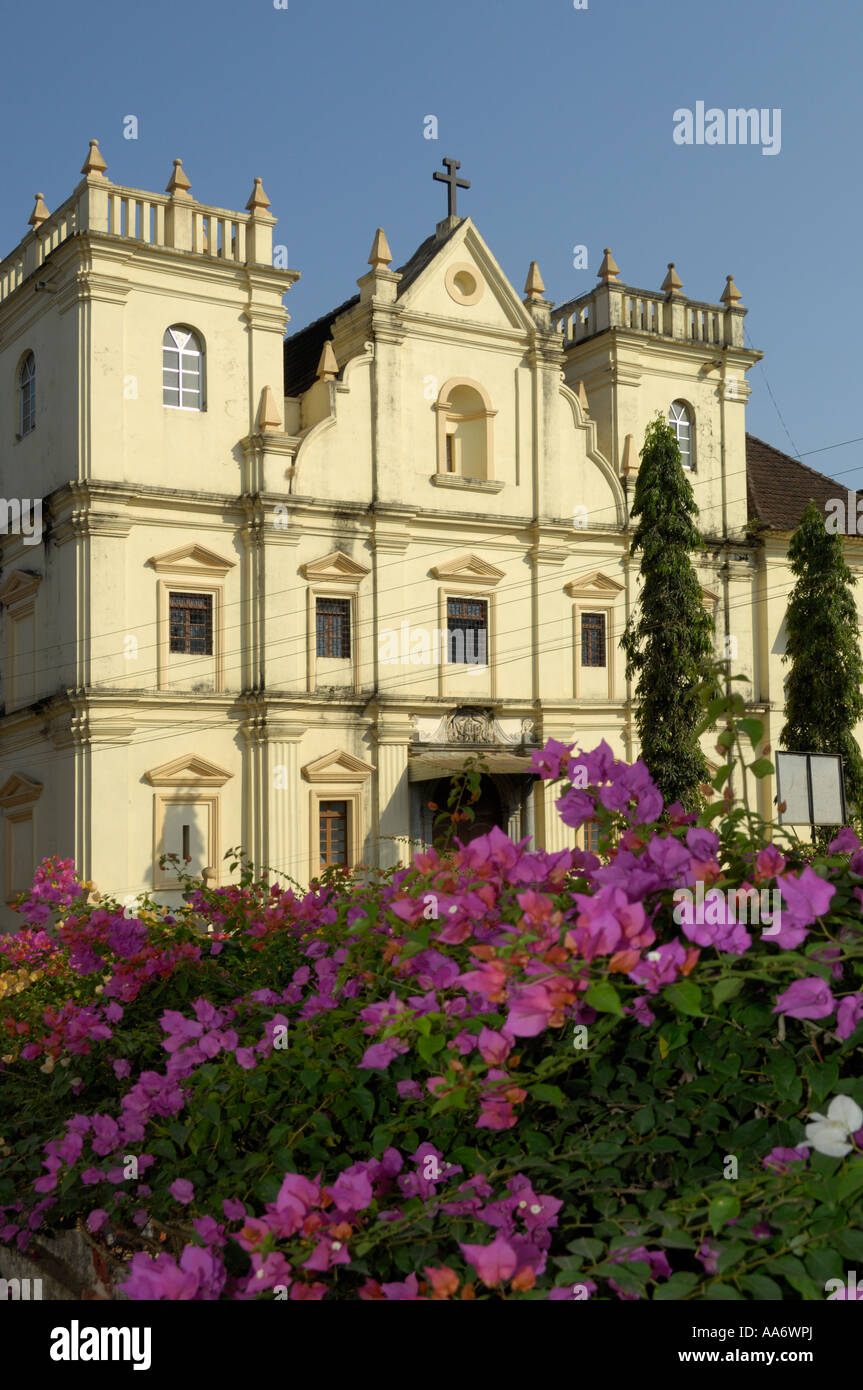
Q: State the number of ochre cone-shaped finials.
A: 13